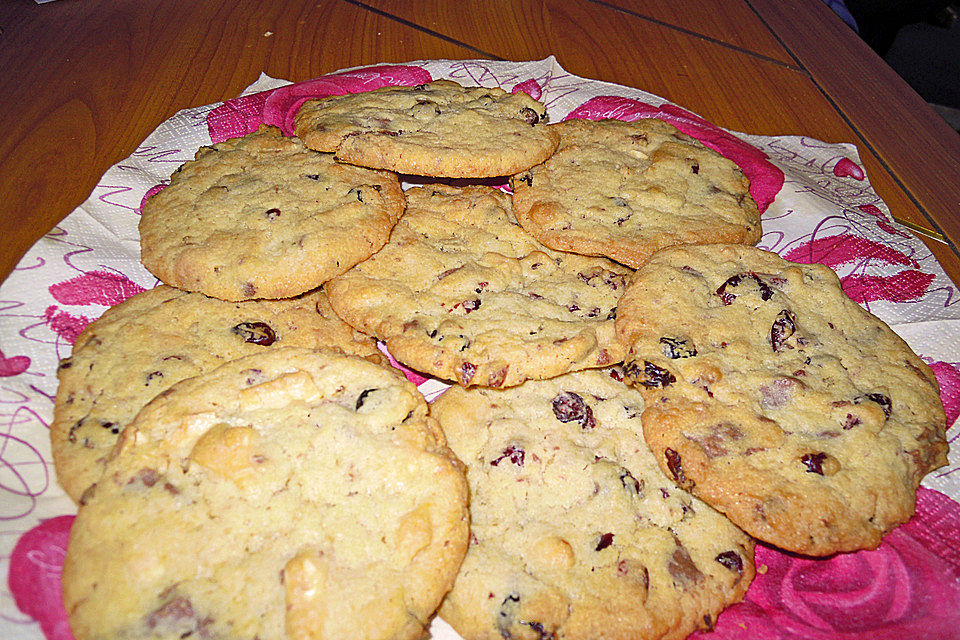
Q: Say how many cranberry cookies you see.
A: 8